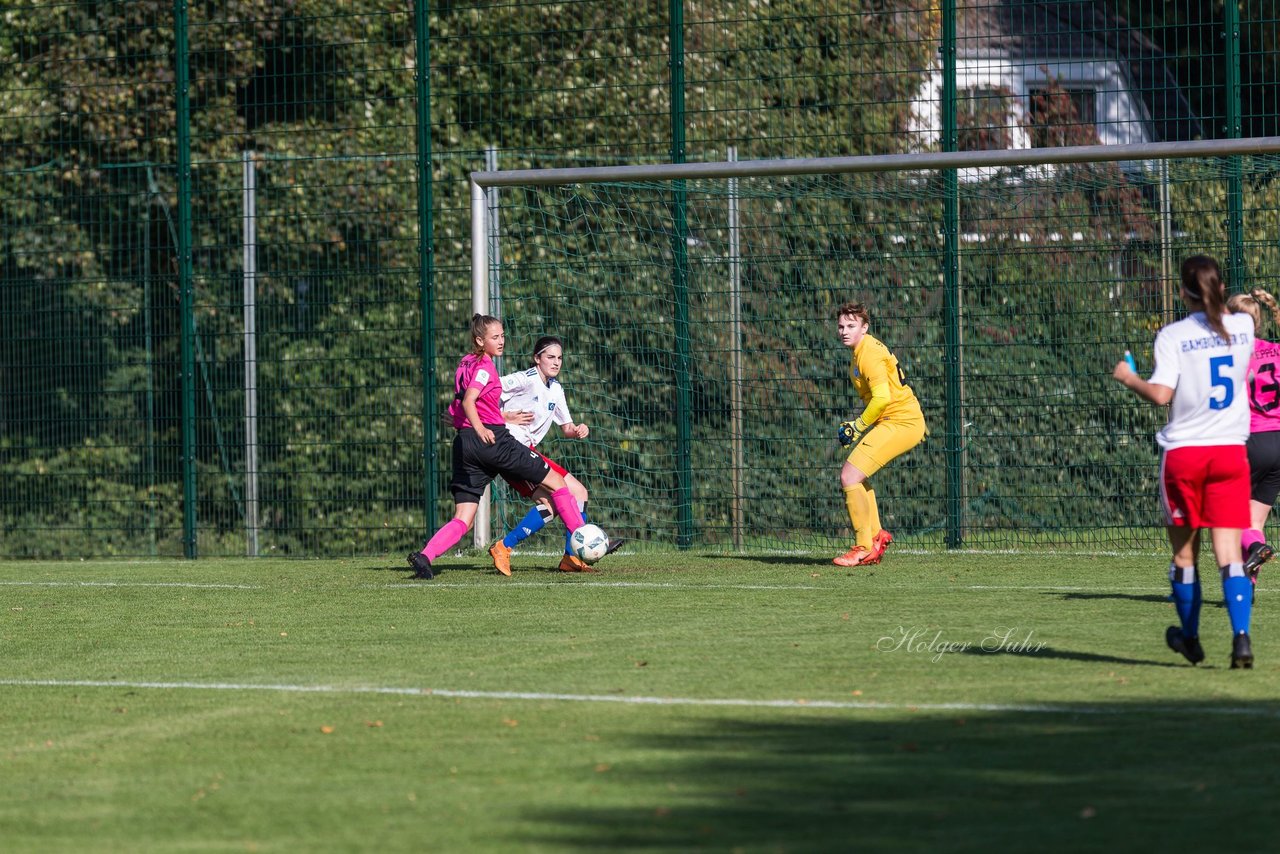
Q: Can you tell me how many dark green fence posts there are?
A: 5